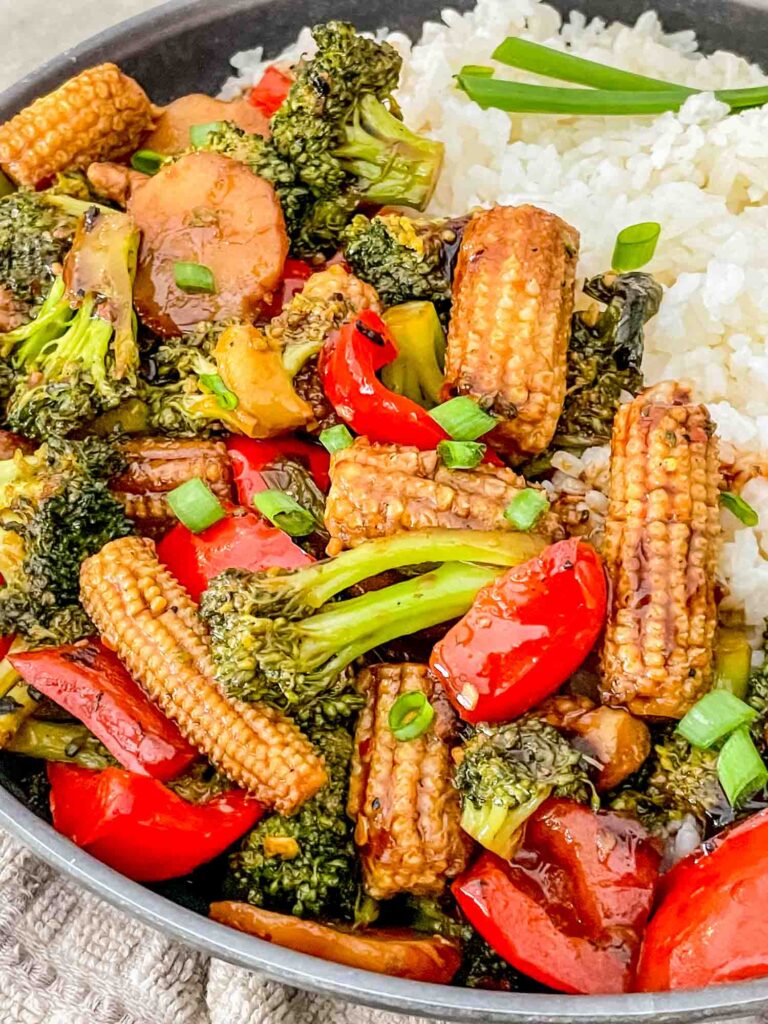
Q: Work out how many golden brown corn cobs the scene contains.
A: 7